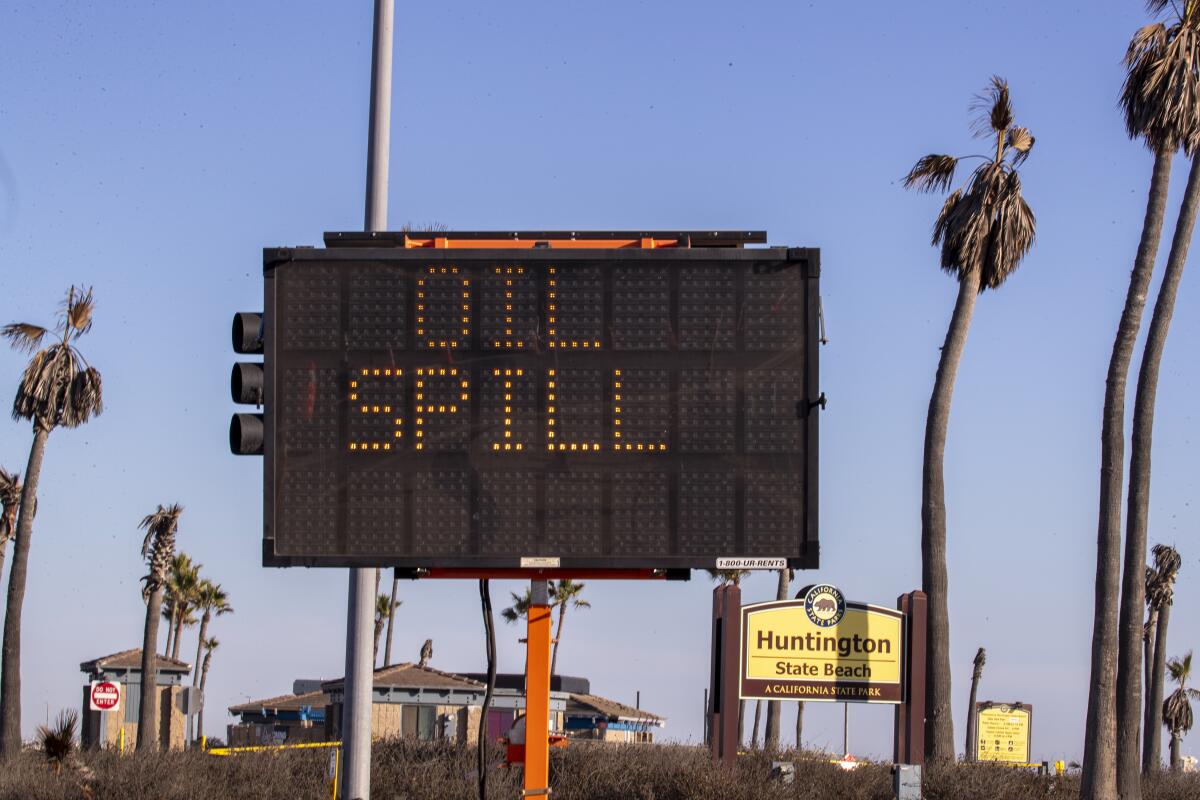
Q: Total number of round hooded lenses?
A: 3